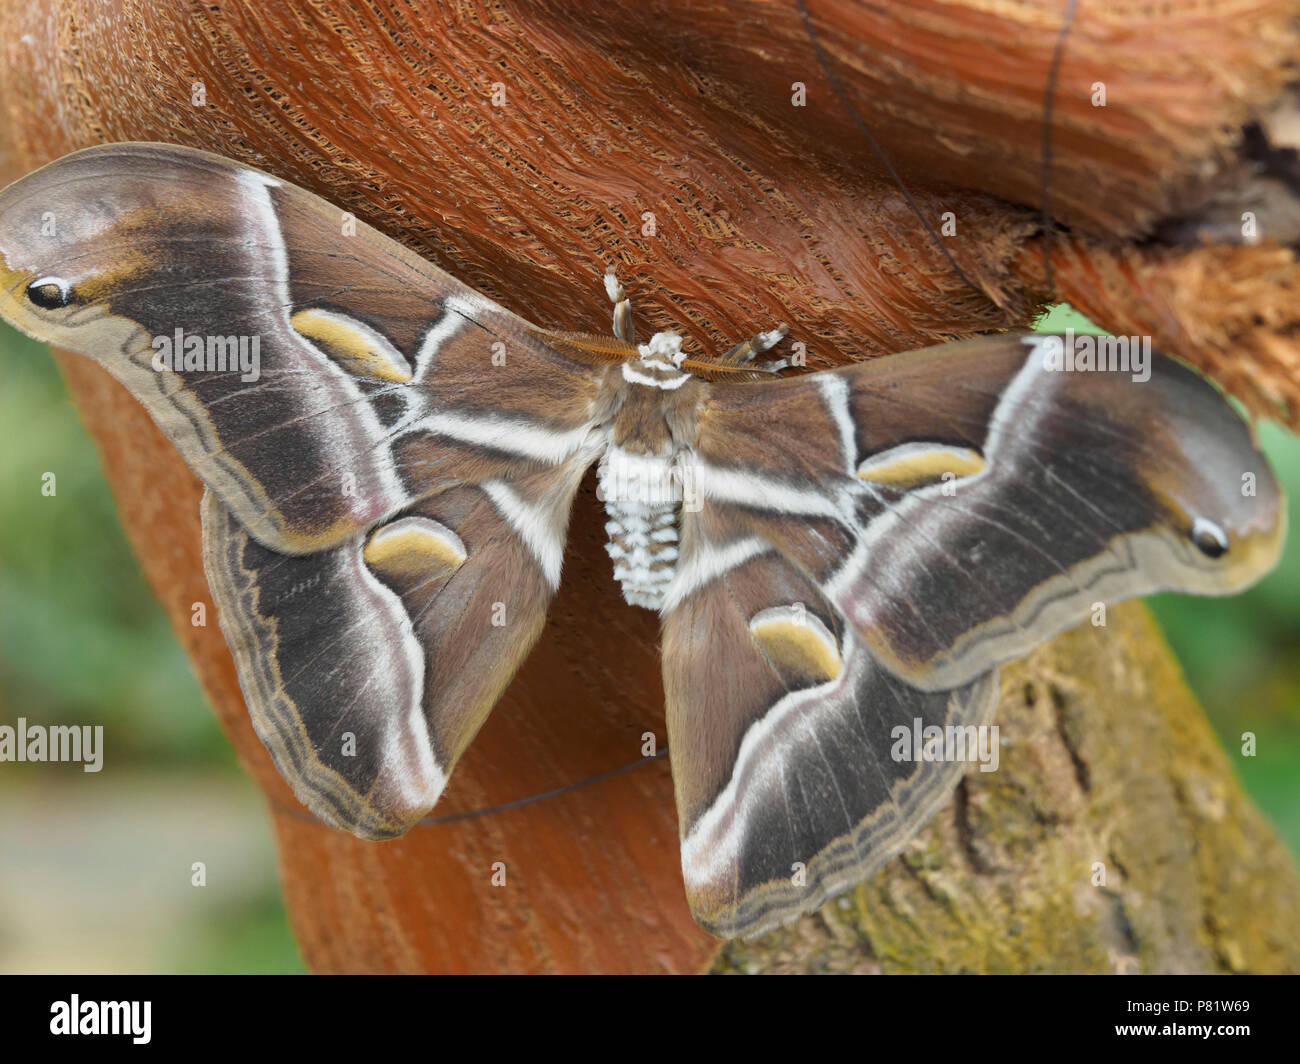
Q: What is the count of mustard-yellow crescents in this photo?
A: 4